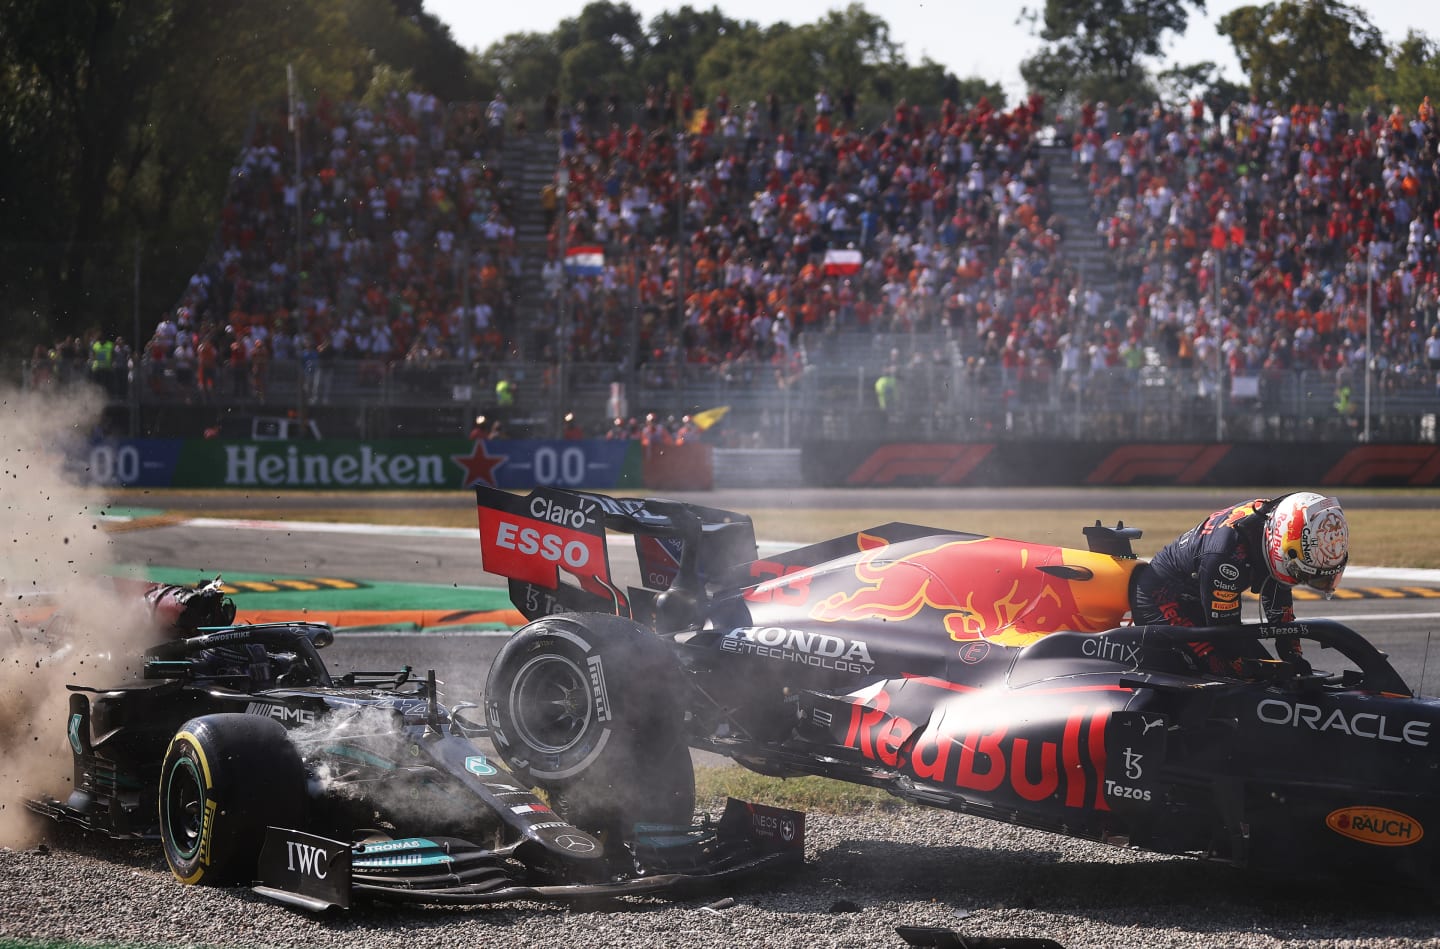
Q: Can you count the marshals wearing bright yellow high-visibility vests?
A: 4